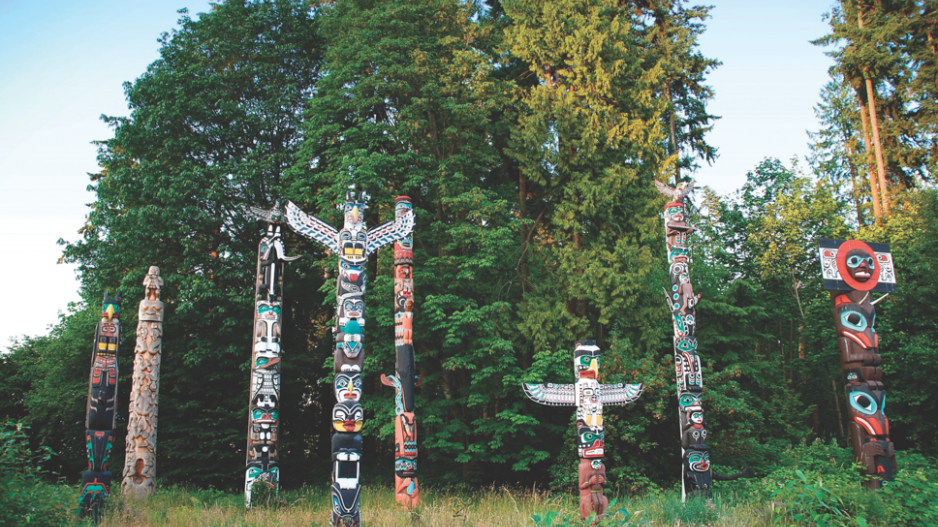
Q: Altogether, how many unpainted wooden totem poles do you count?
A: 1